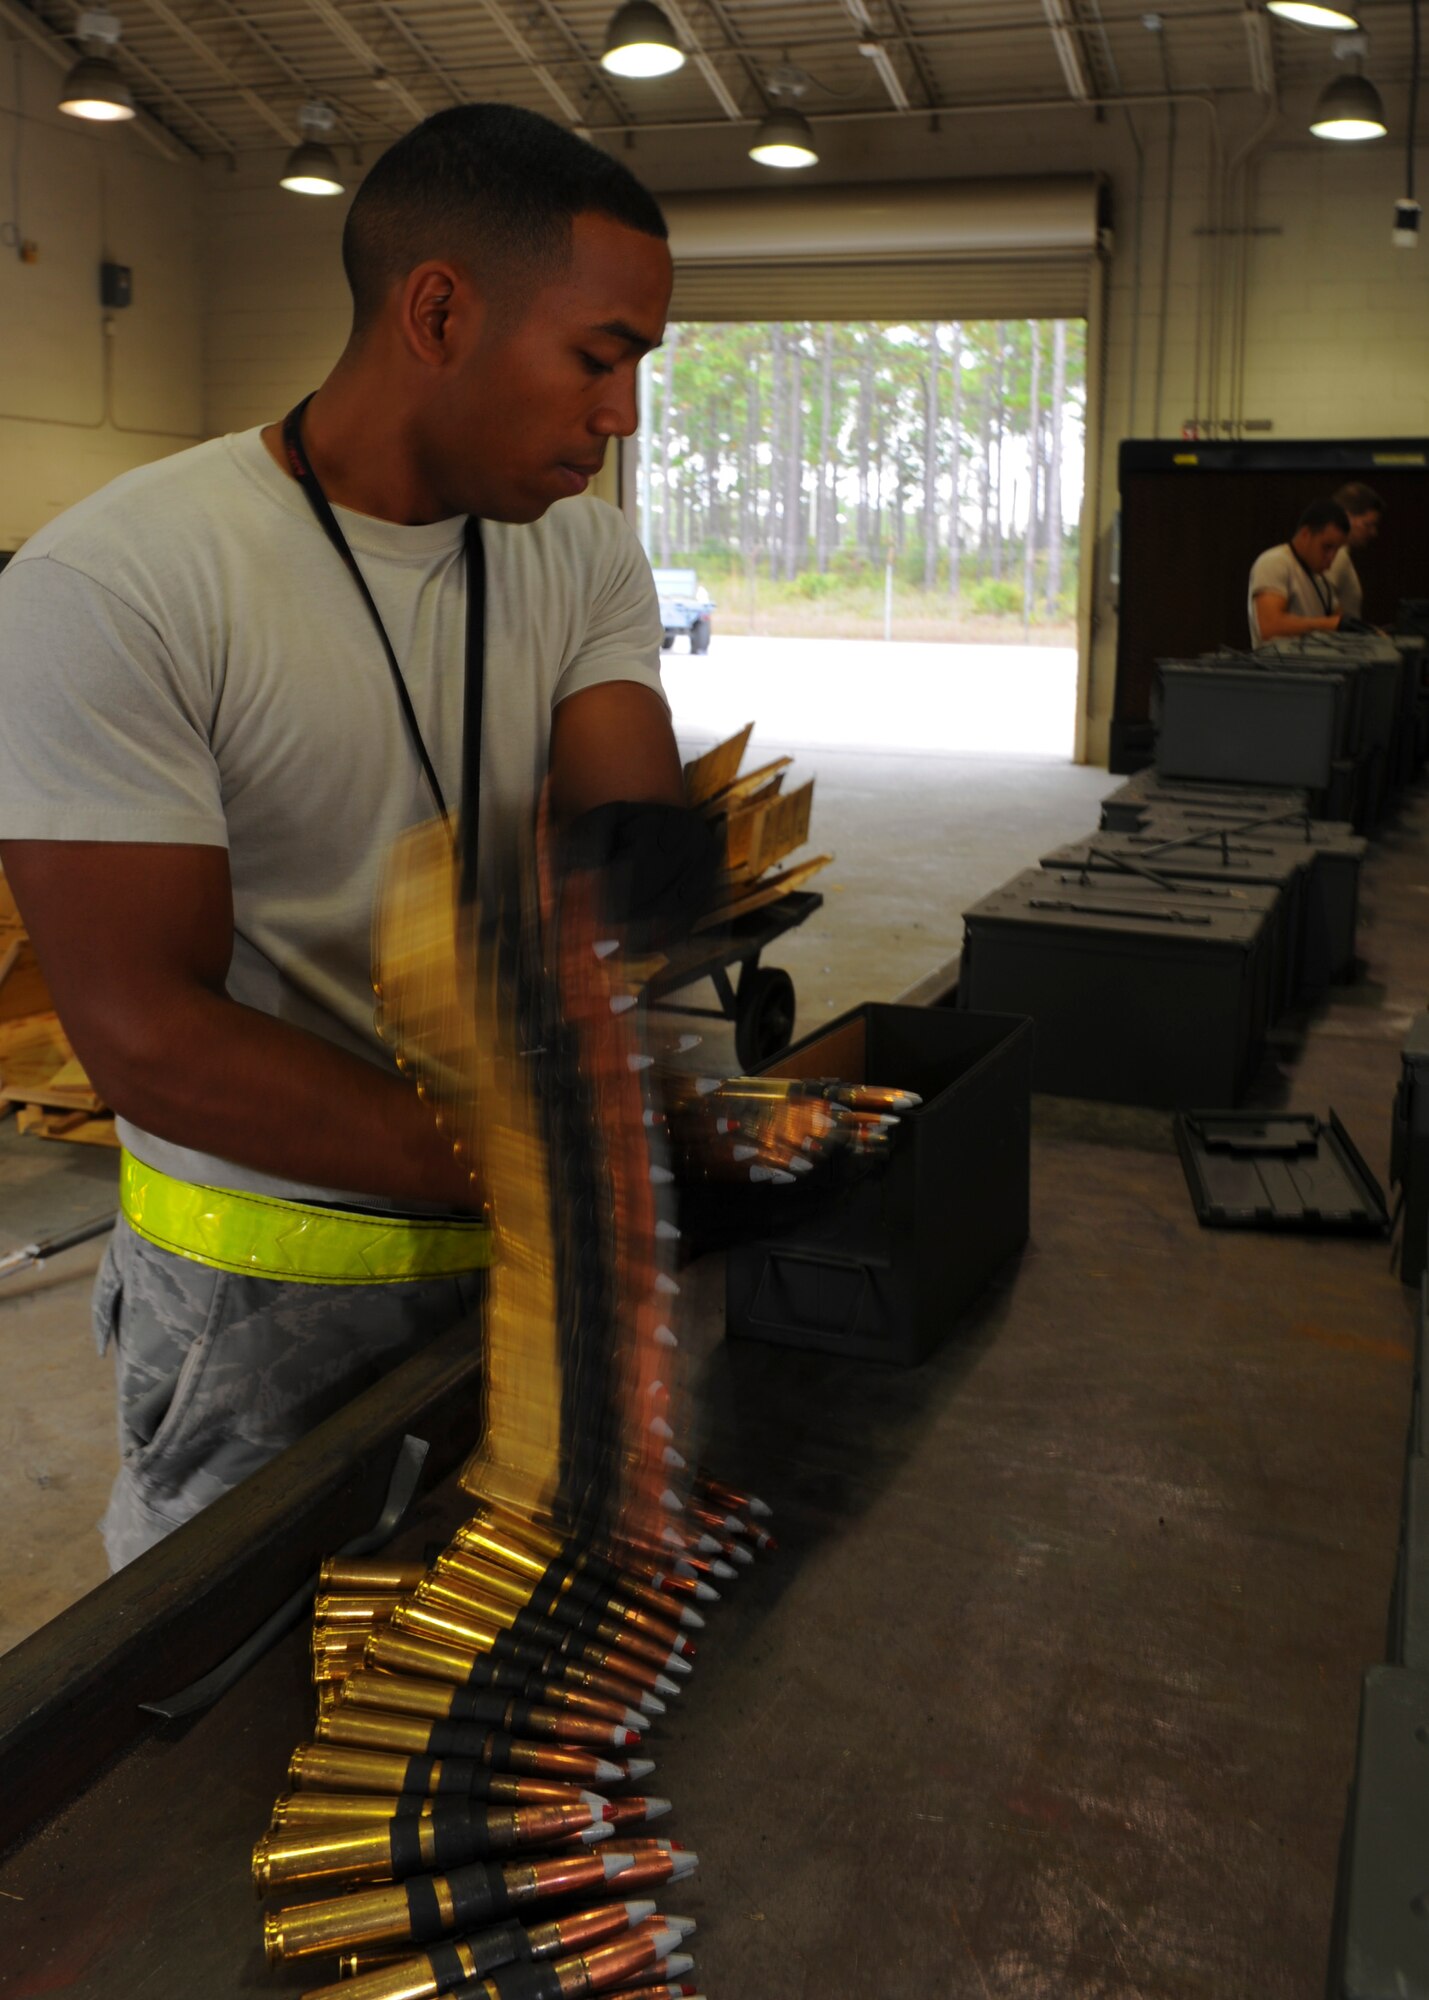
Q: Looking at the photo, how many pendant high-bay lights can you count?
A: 6